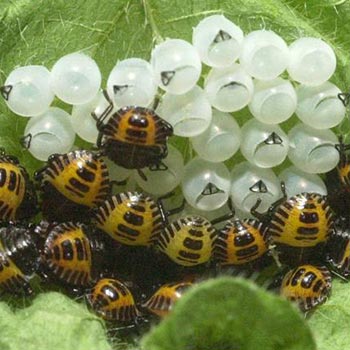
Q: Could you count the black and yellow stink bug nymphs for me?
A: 14